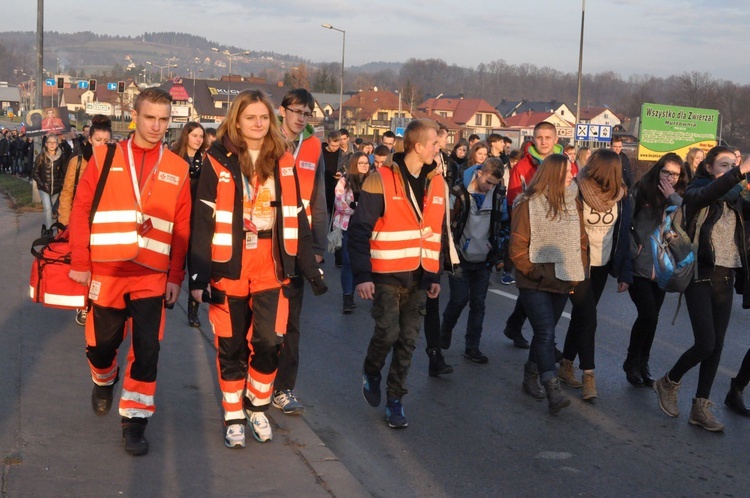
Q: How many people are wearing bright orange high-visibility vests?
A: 4